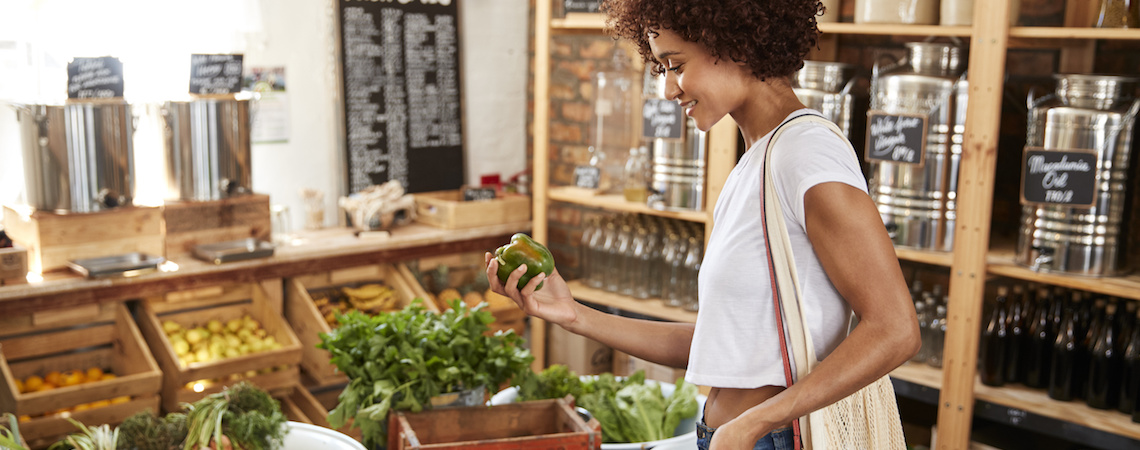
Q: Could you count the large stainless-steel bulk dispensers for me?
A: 6